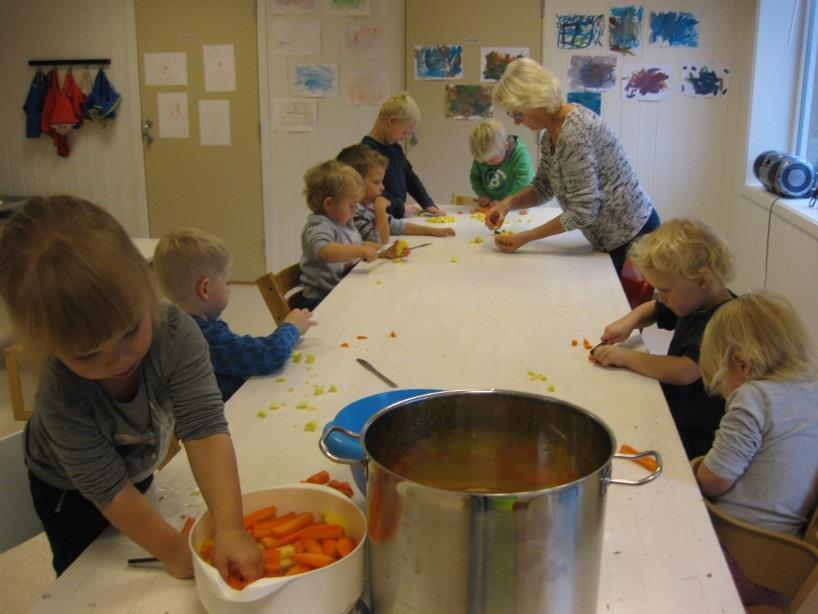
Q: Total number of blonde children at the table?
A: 7